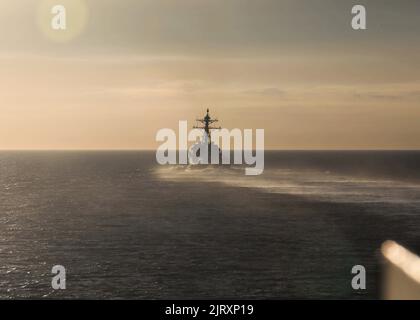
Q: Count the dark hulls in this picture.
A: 1